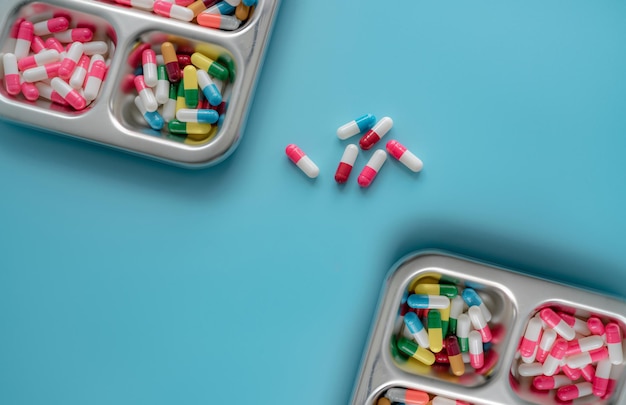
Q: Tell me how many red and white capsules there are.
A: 2